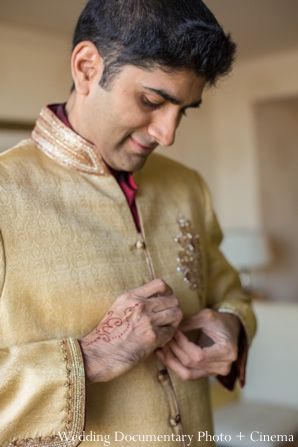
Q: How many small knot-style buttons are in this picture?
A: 3